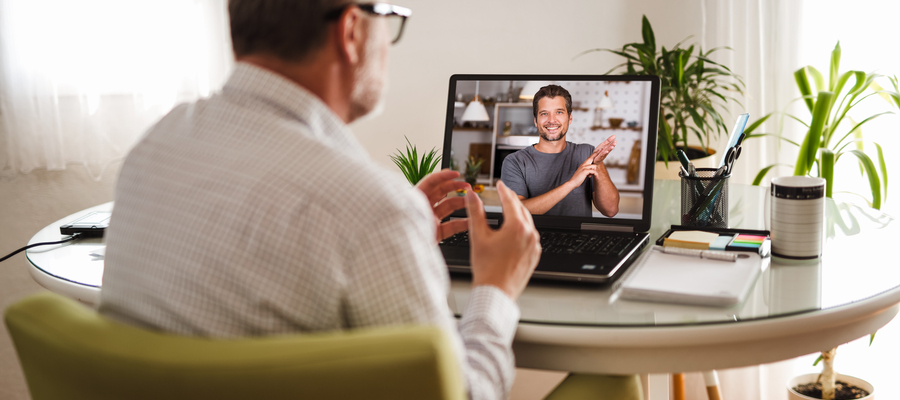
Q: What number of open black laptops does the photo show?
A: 1